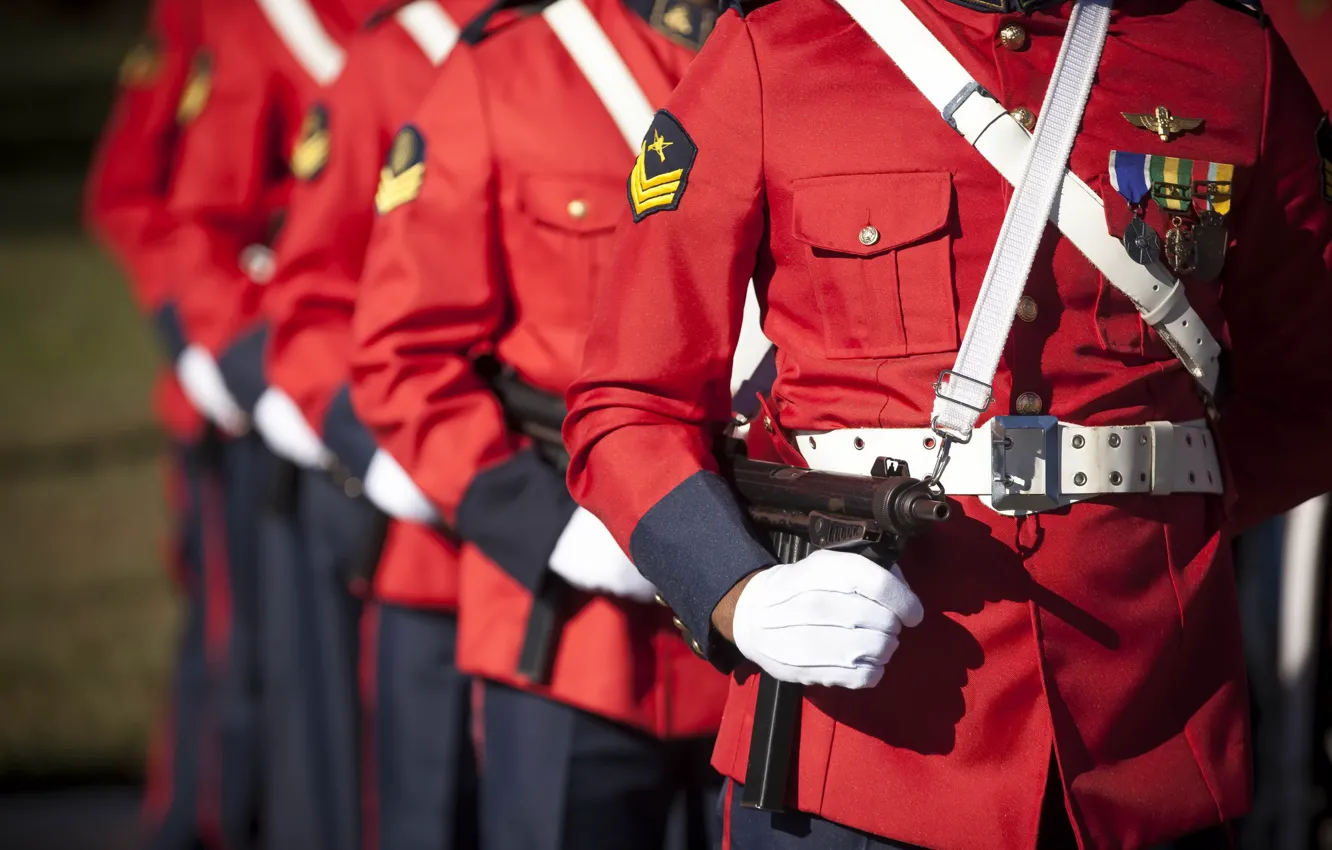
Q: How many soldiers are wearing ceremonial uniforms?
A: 5